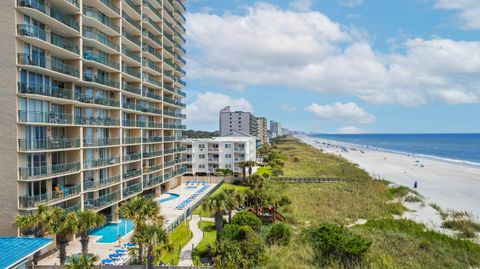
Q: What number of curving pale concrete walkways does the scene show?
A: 1